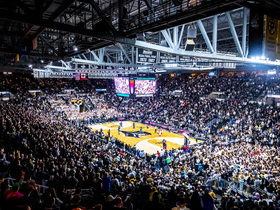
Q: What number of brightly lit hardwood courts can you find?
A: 1